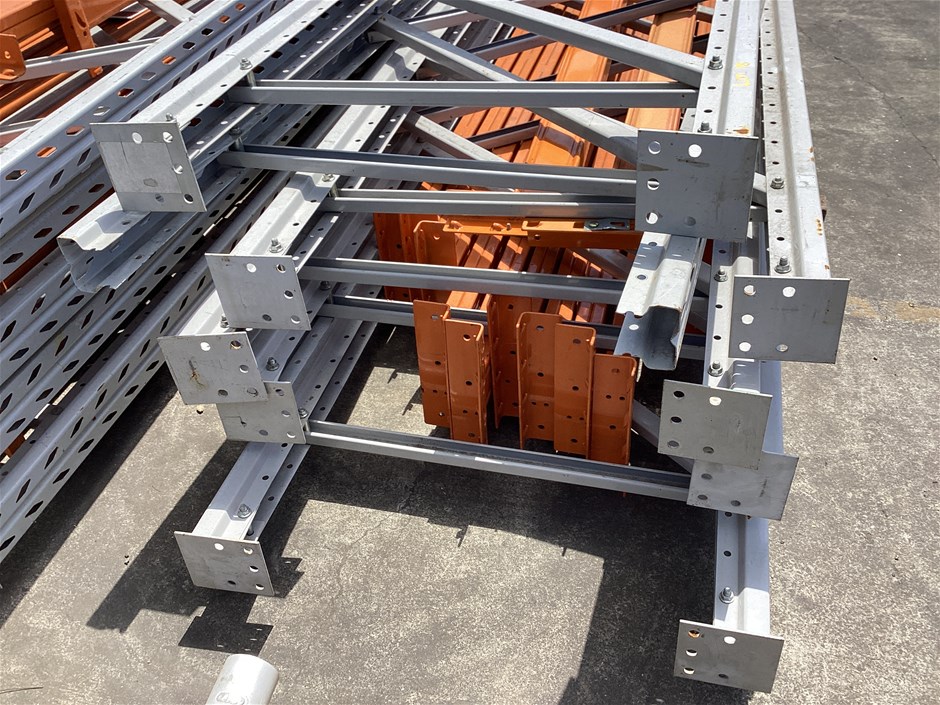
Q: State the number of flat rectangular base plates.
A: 10